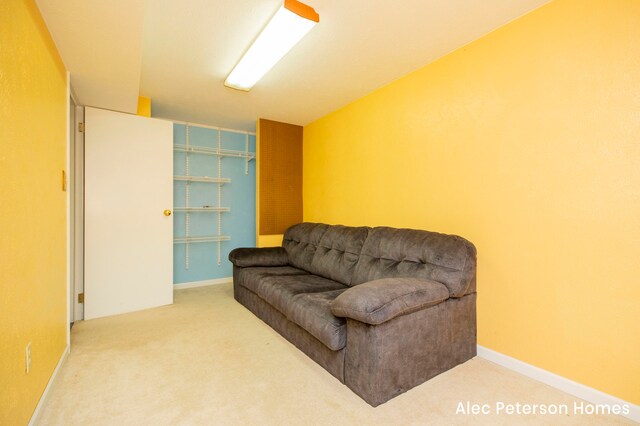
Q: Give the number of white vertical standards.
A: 3